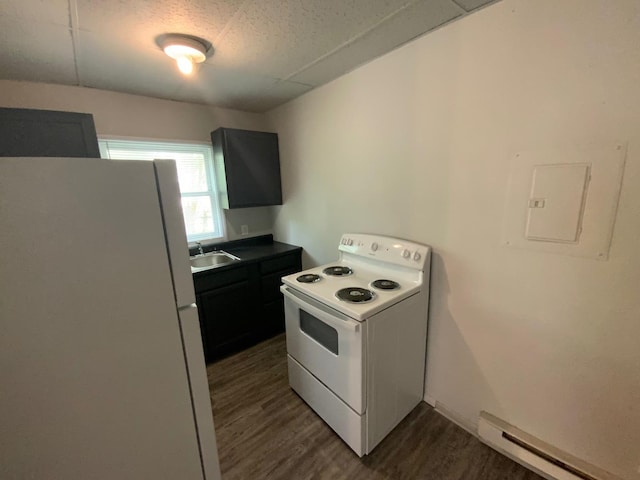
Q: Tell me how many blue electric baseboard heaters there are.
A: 0